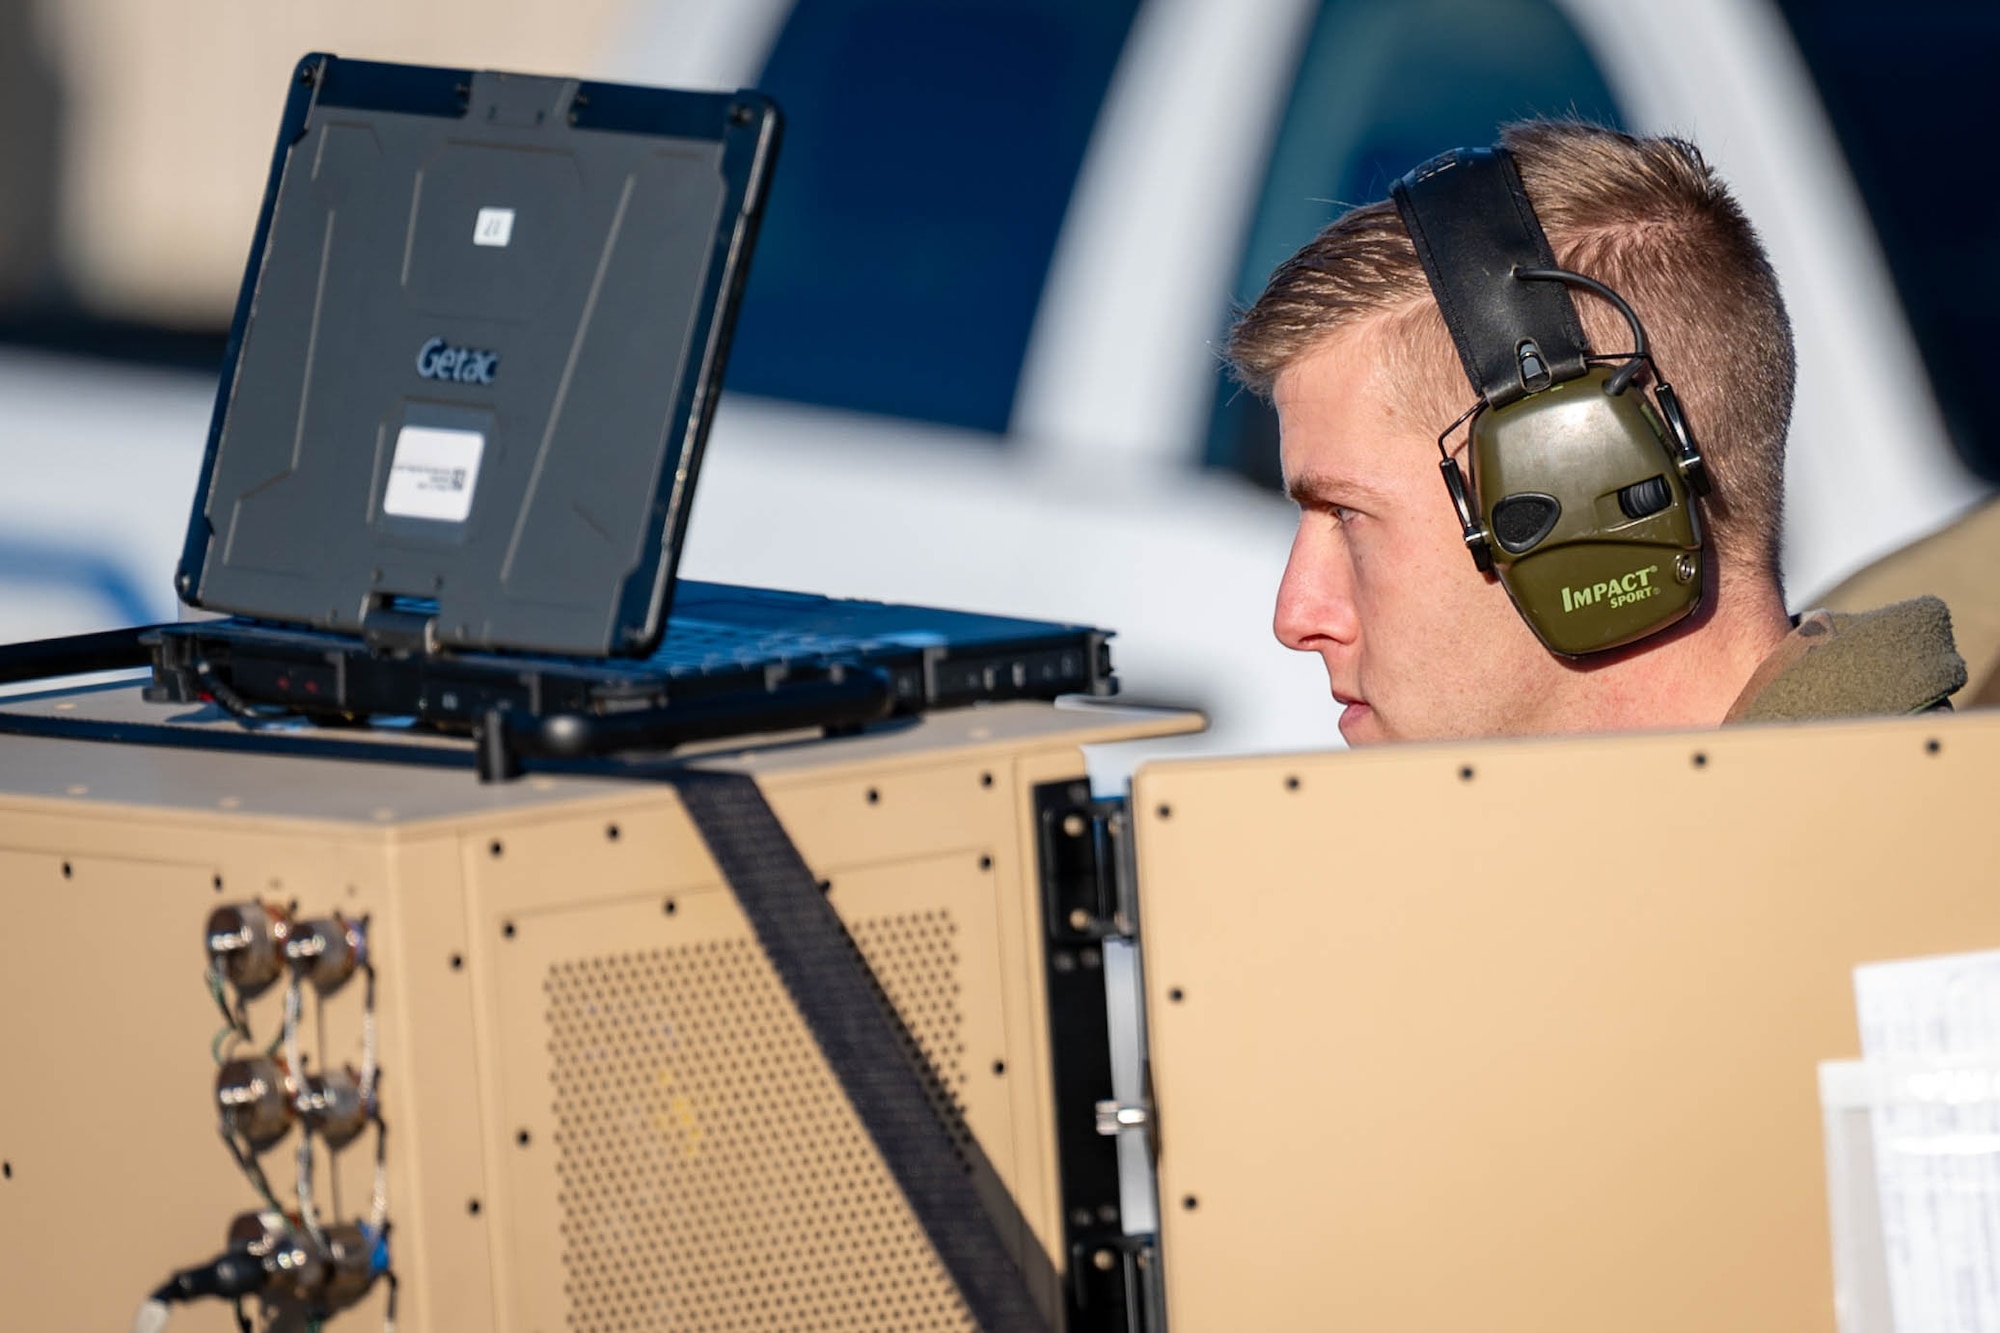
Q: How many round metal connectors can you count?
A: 6